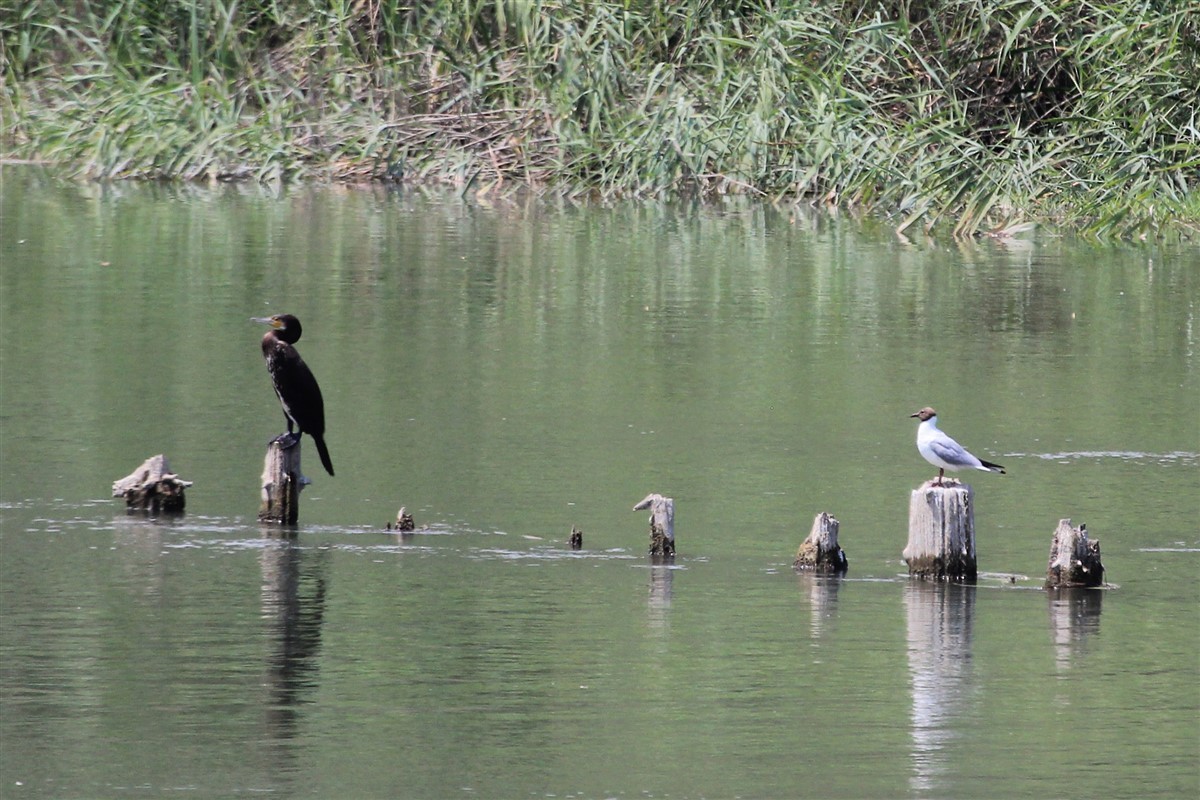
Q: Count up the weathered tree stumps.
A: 8